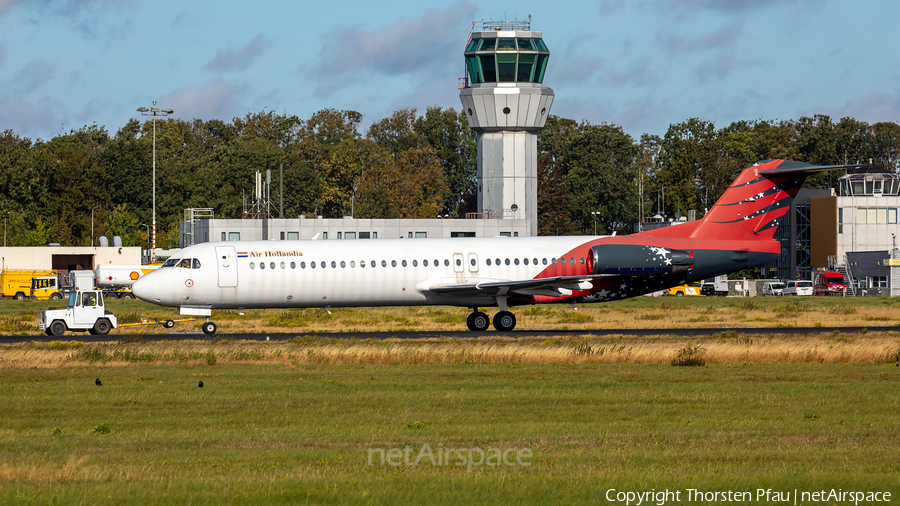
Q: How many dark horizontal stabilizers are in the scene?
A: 1